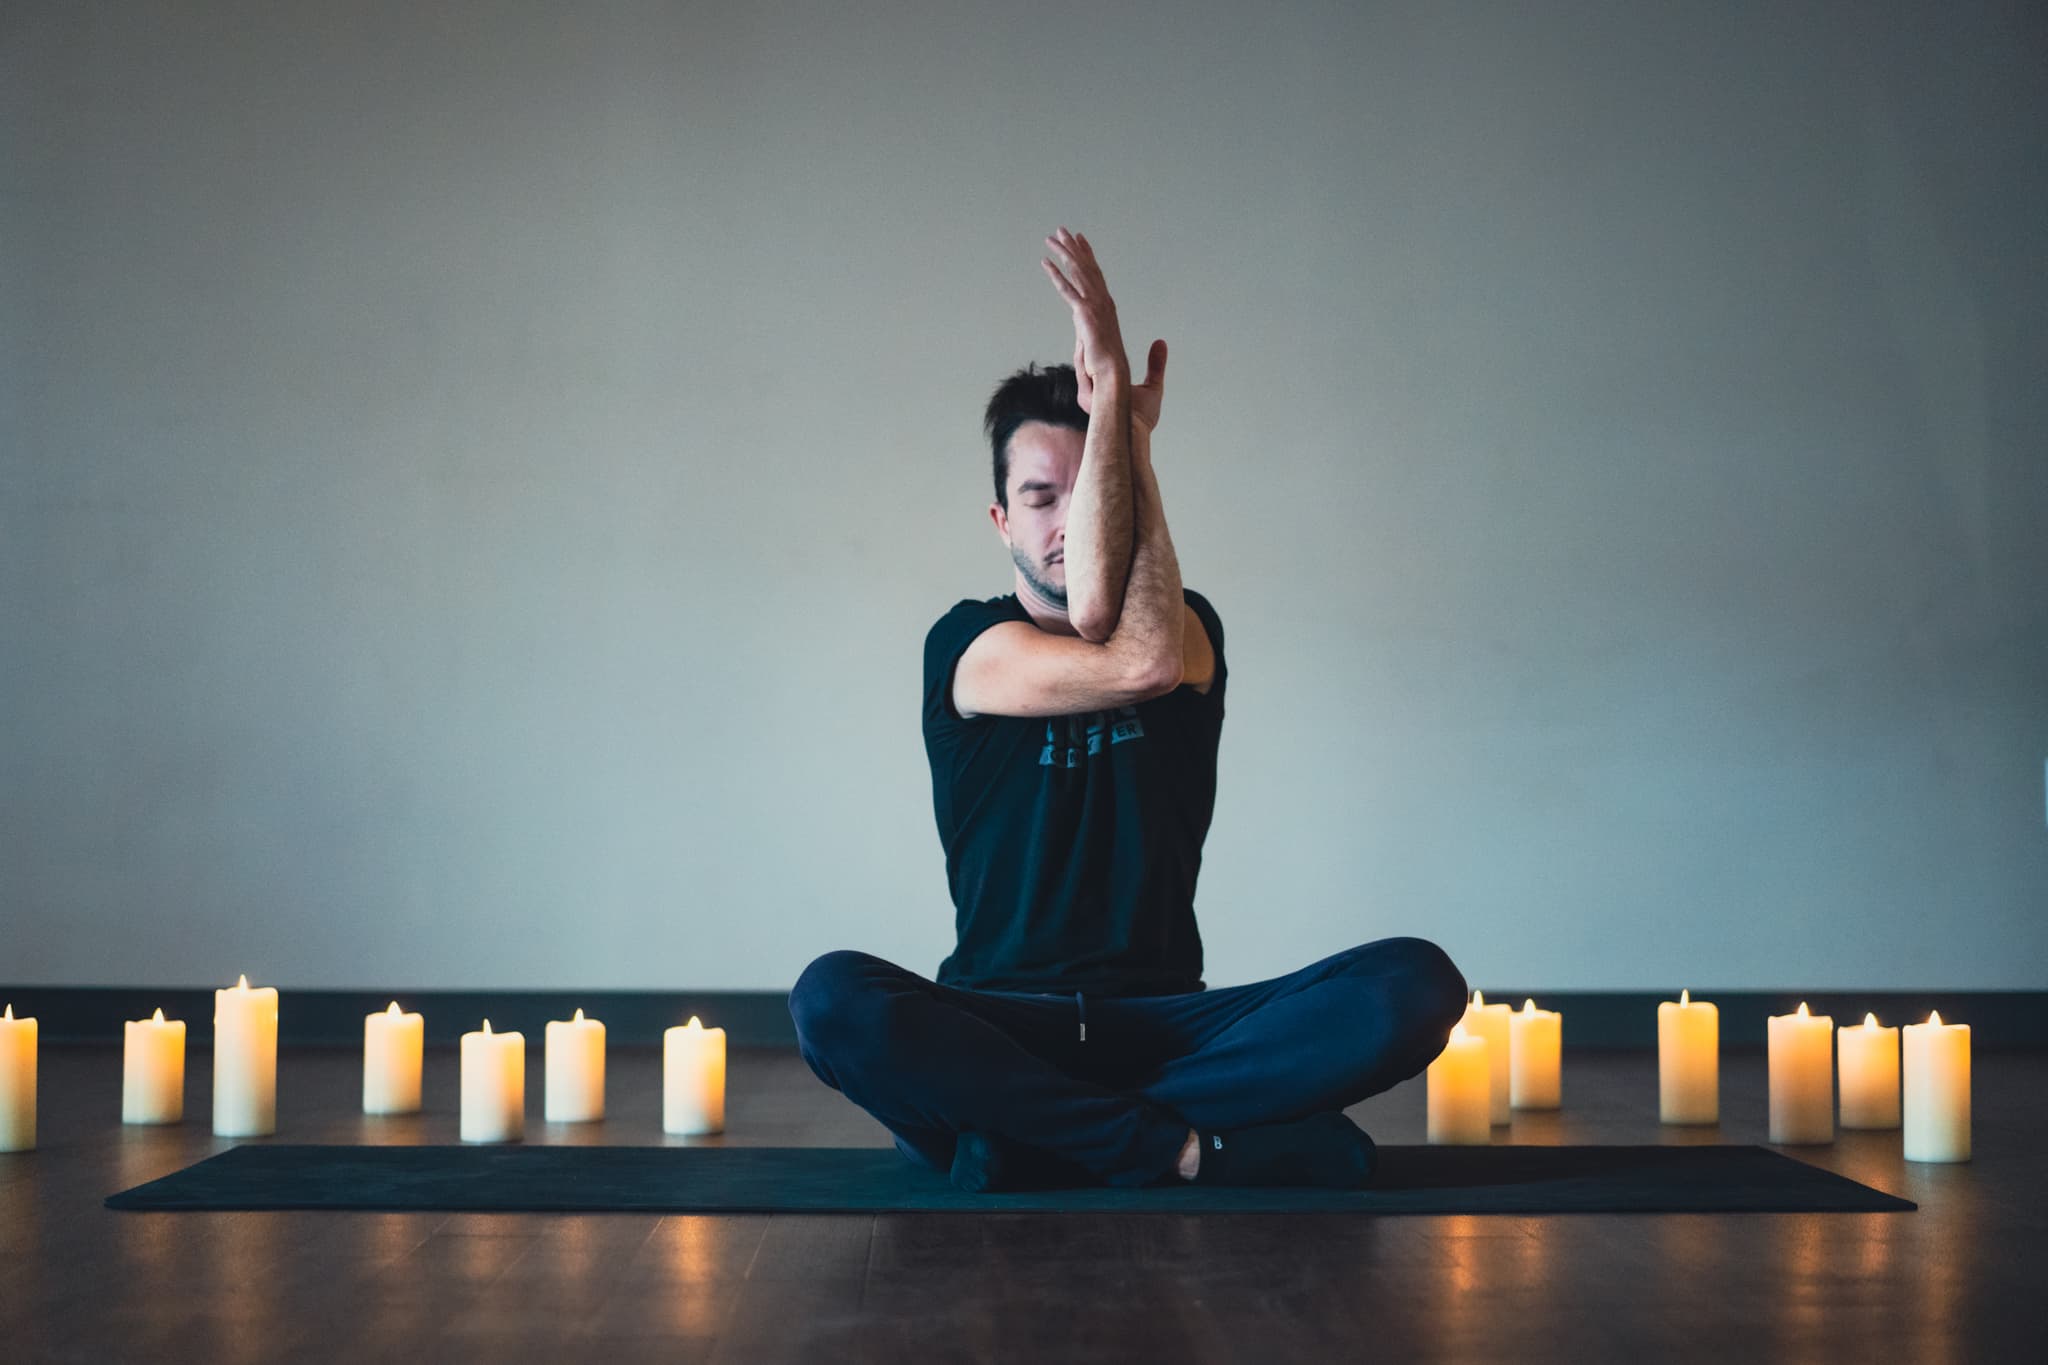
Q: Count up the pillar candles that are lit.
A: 14